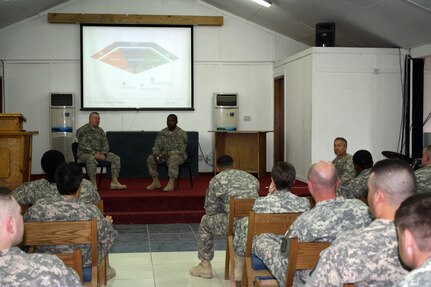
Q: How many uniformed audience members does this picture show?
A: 11